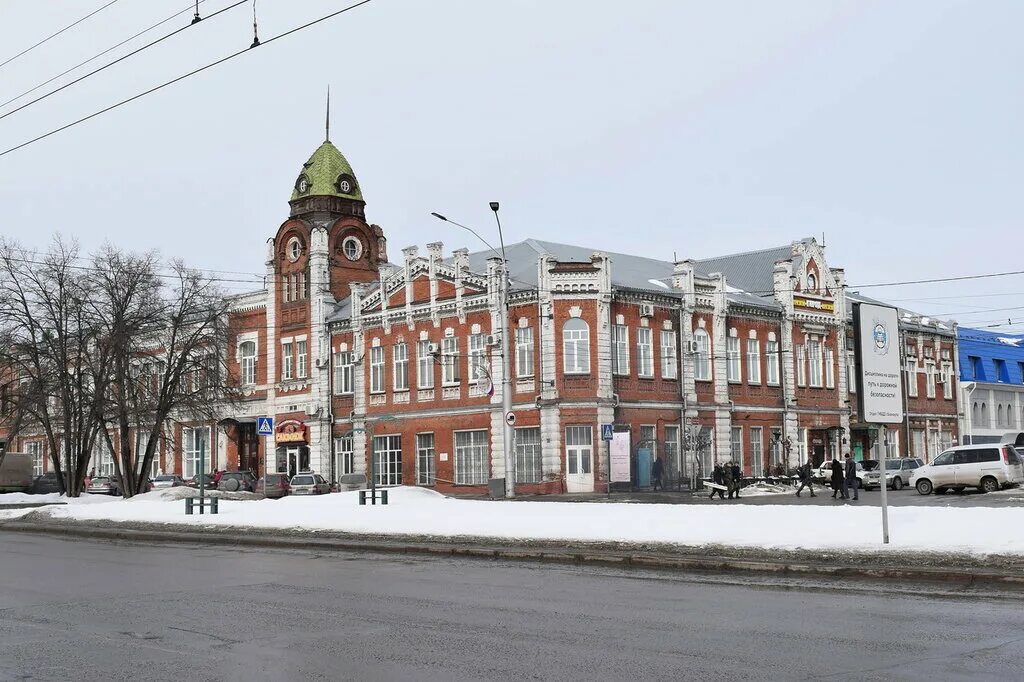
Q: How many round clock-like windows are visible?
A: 4